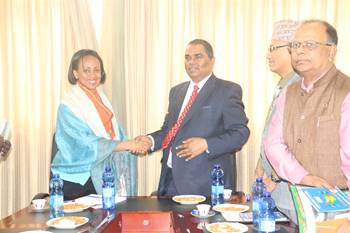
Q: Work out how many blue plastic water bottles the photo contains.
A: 5